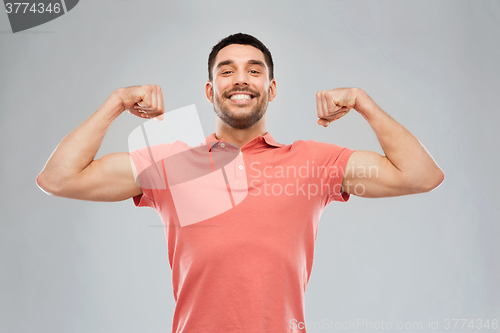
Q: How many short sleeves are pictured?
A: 2